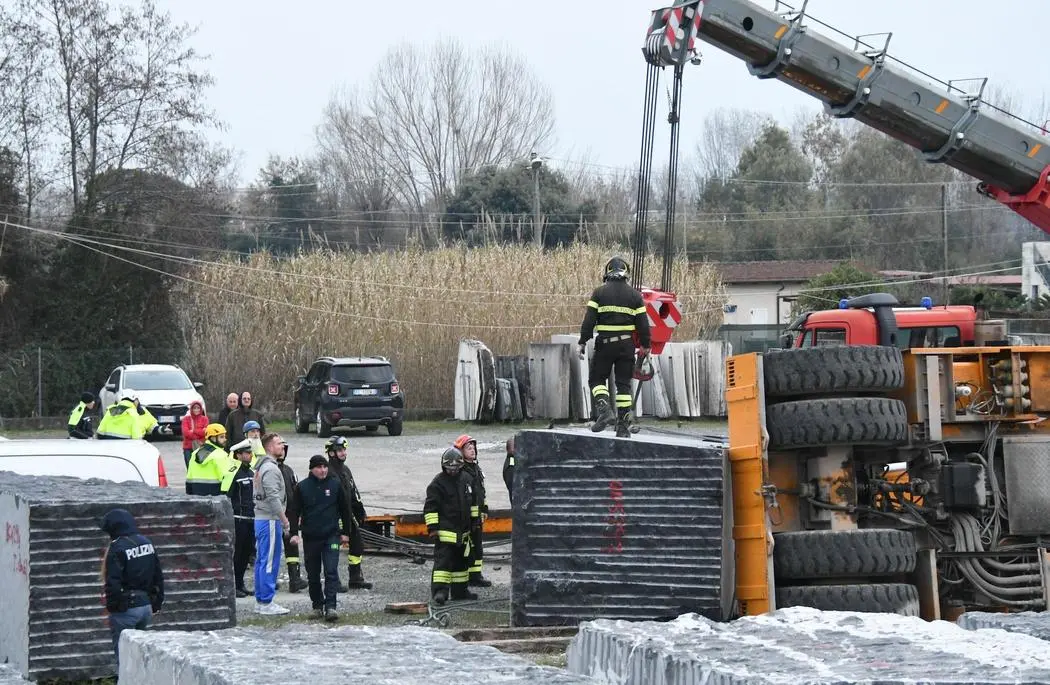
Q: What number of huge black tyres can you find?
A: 4